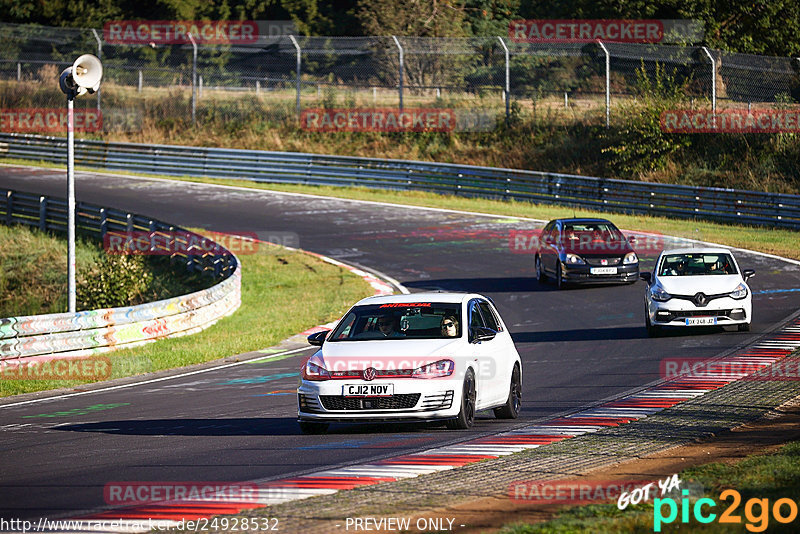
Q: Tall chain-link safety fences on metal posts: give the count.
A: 1